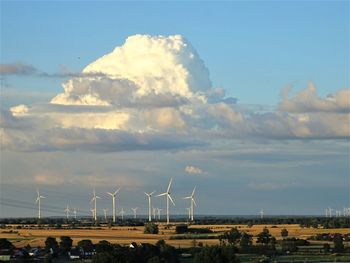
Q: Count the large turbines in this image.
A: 6